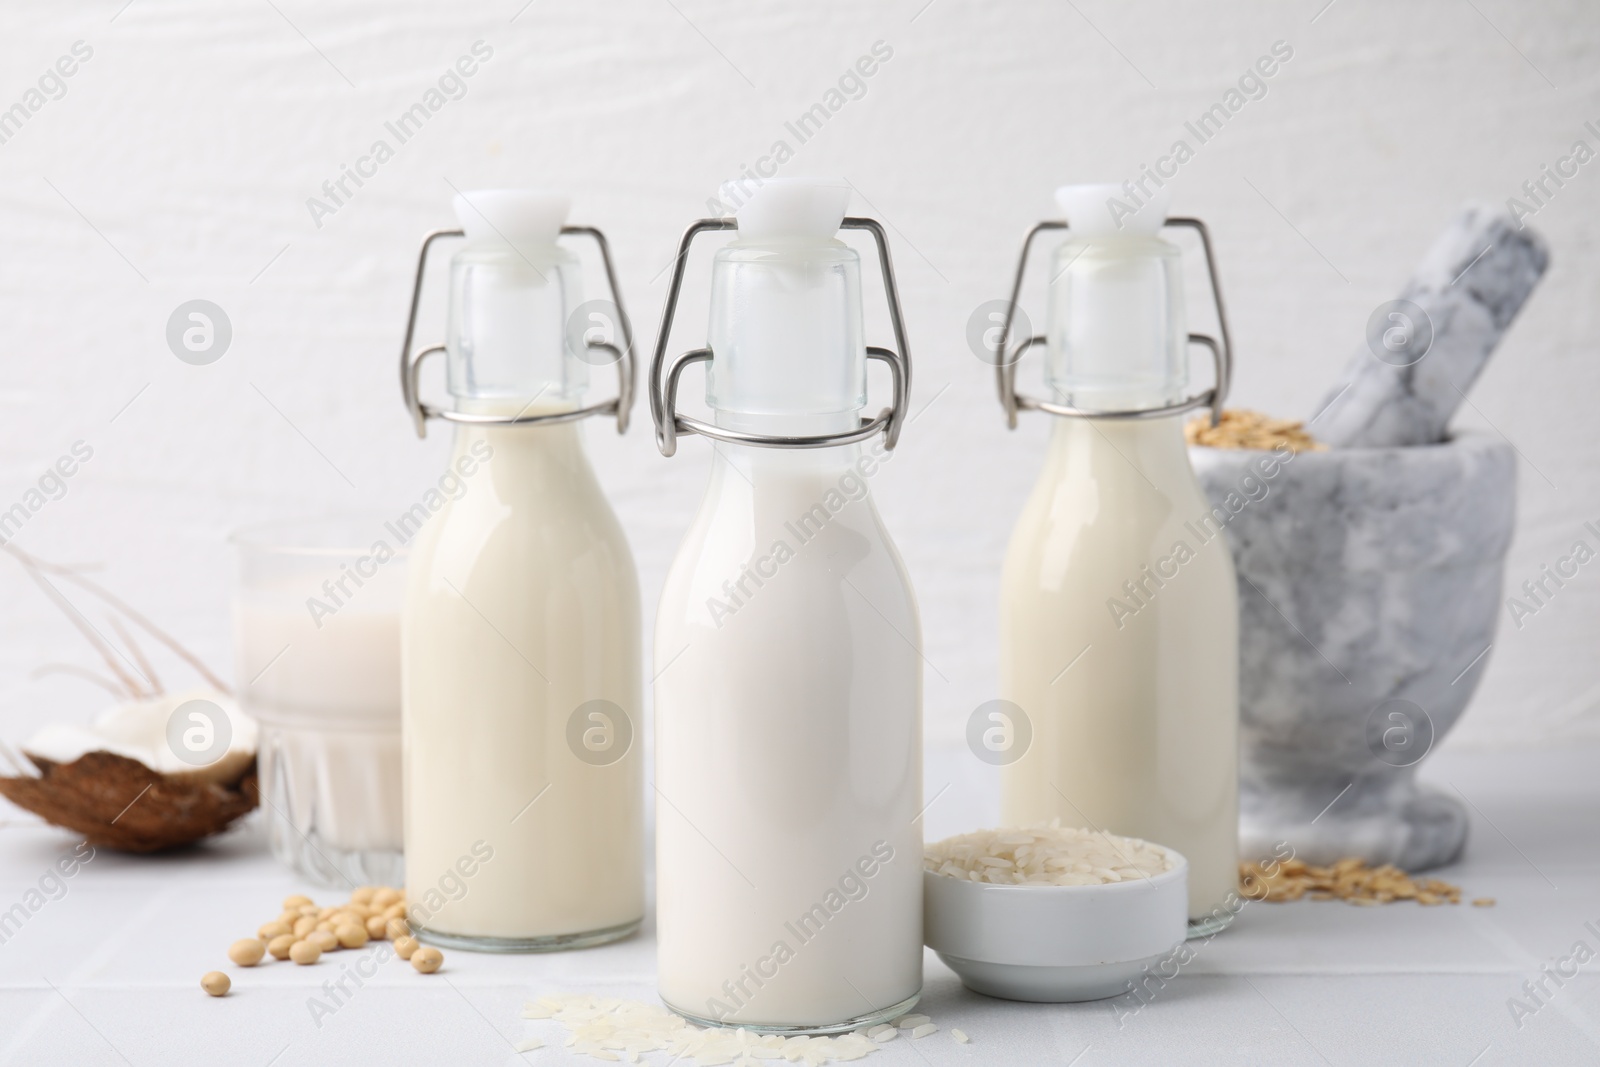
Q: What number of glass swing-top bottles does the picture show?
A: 3